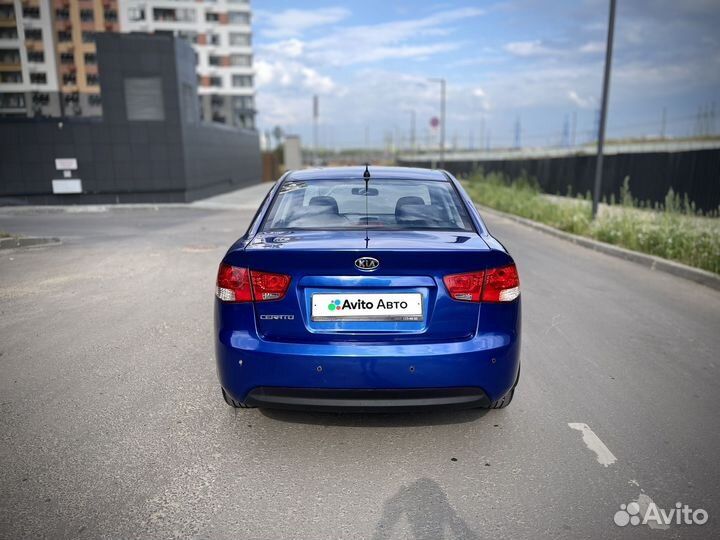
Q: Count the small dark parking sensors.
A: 4